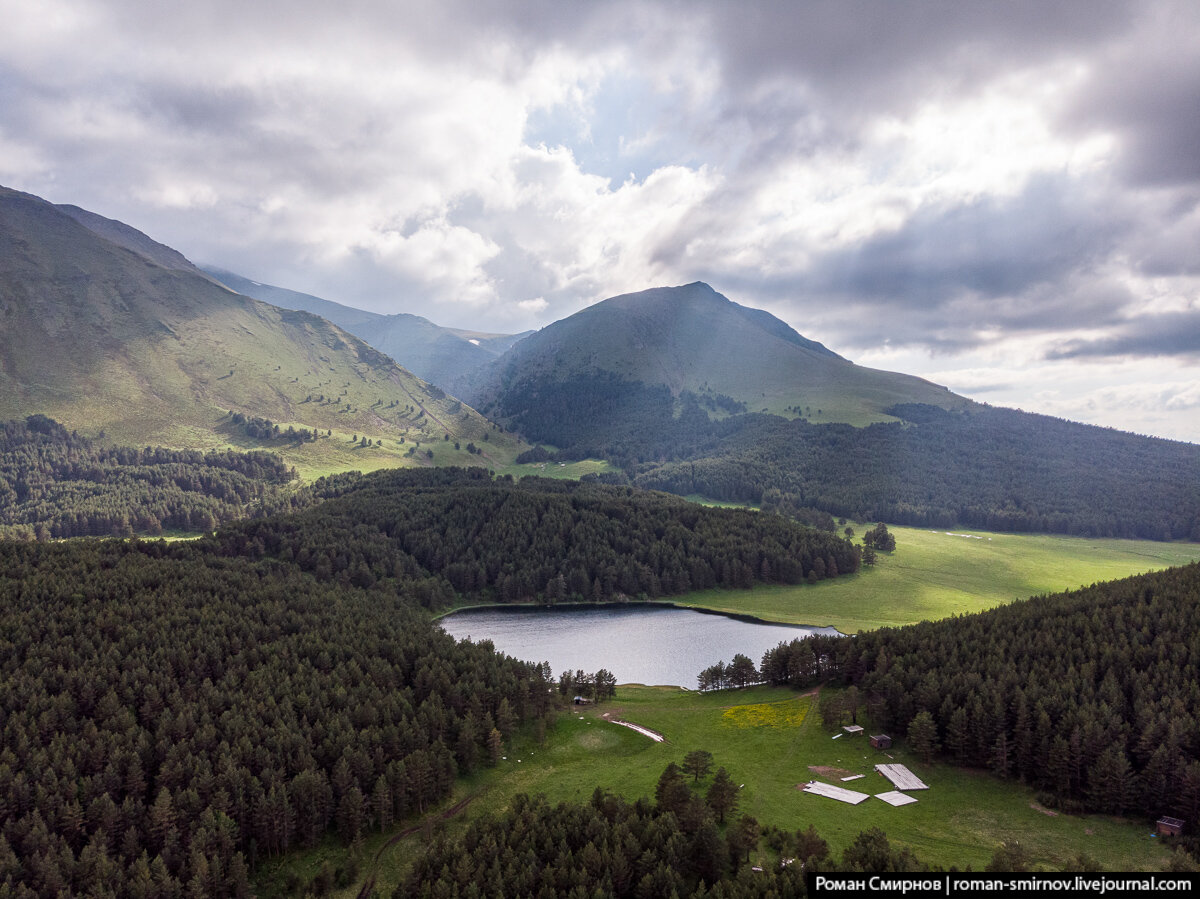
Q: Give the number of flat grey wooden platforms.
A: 3